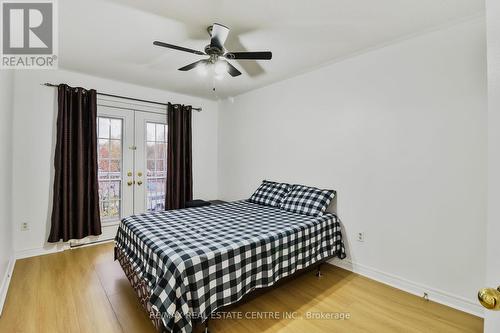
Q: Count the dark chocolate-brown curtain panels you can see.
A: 2